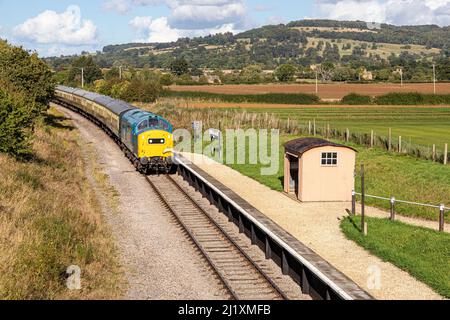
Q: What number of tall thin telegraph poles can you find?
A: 5